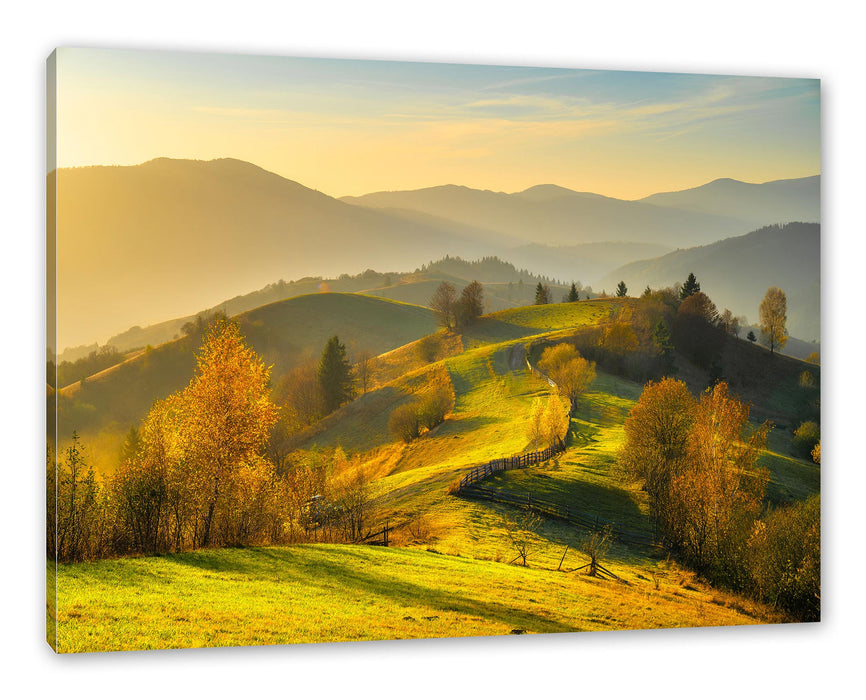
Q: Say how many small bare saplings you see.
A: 2